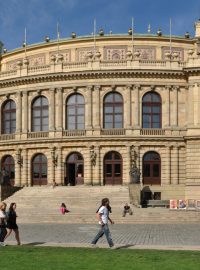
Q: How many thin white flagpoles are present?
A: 5